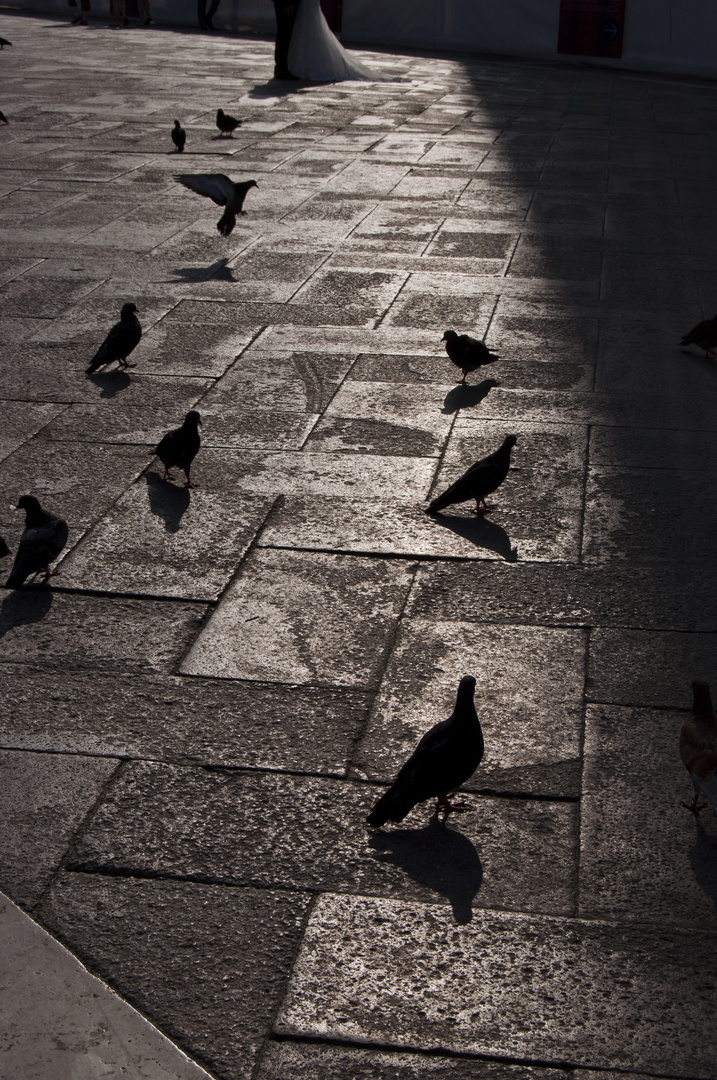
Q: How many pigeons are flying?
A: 1